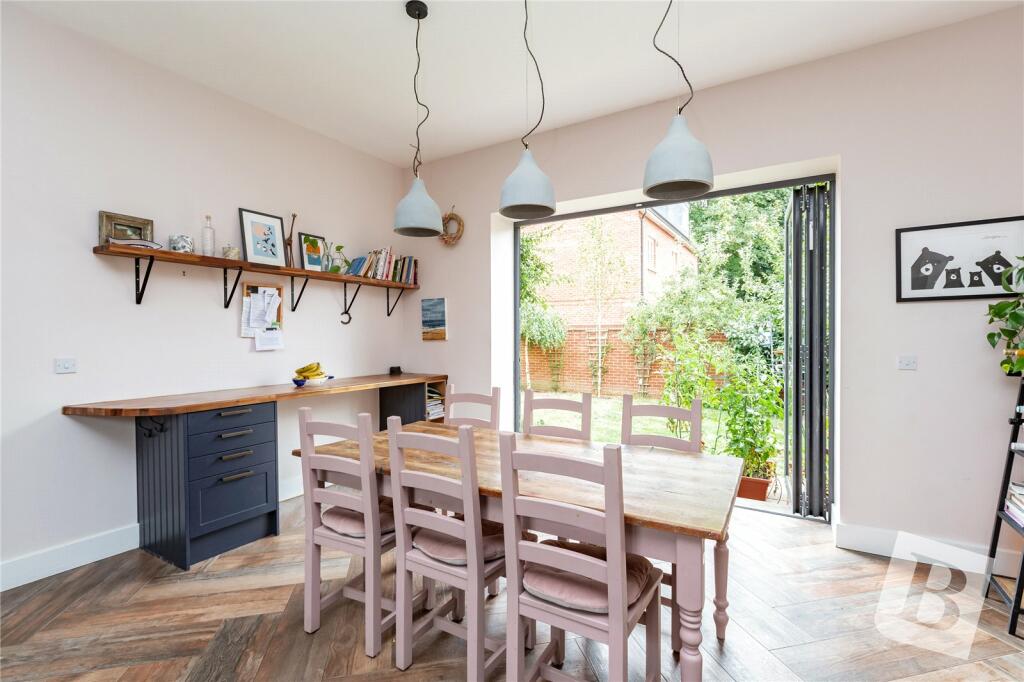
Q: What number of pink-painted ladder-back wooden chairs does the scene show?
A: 6